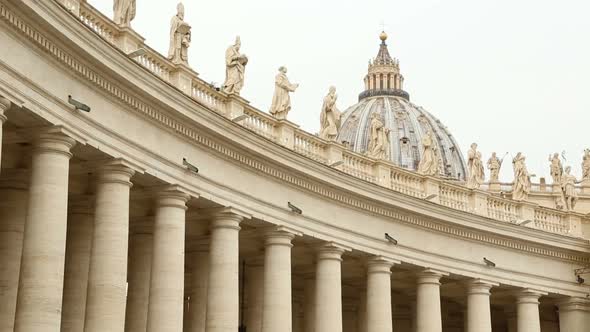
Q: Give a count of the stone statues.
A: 13